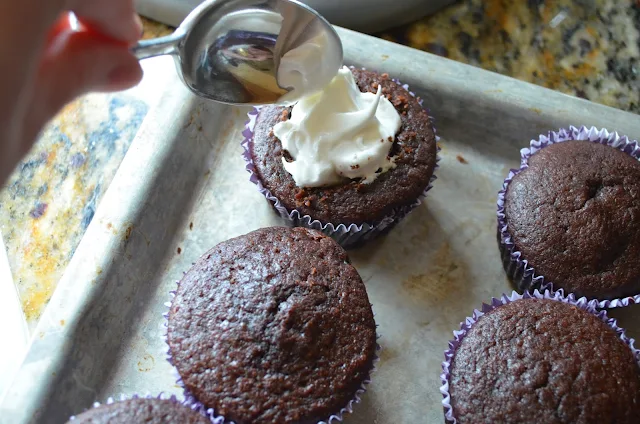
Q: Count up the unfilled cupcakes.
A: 4